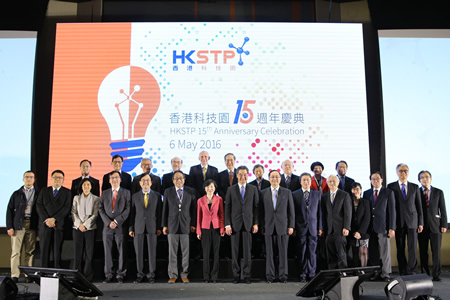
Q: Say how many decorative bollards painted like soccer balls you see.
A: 0